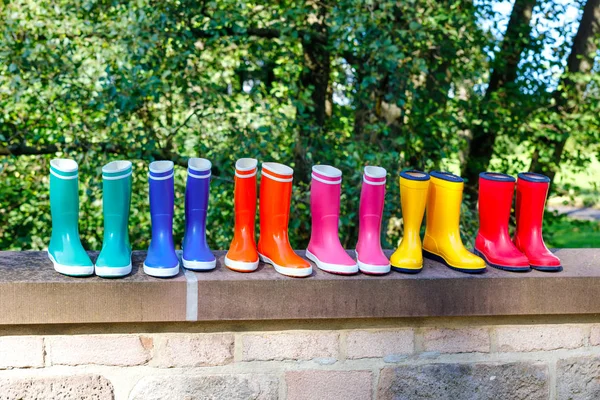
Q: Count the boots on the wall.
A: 12